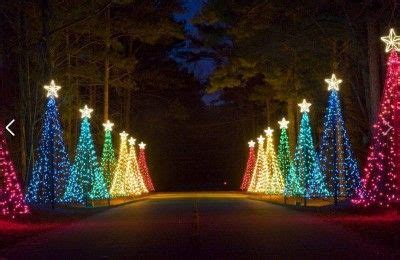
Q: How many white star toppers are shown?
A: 13